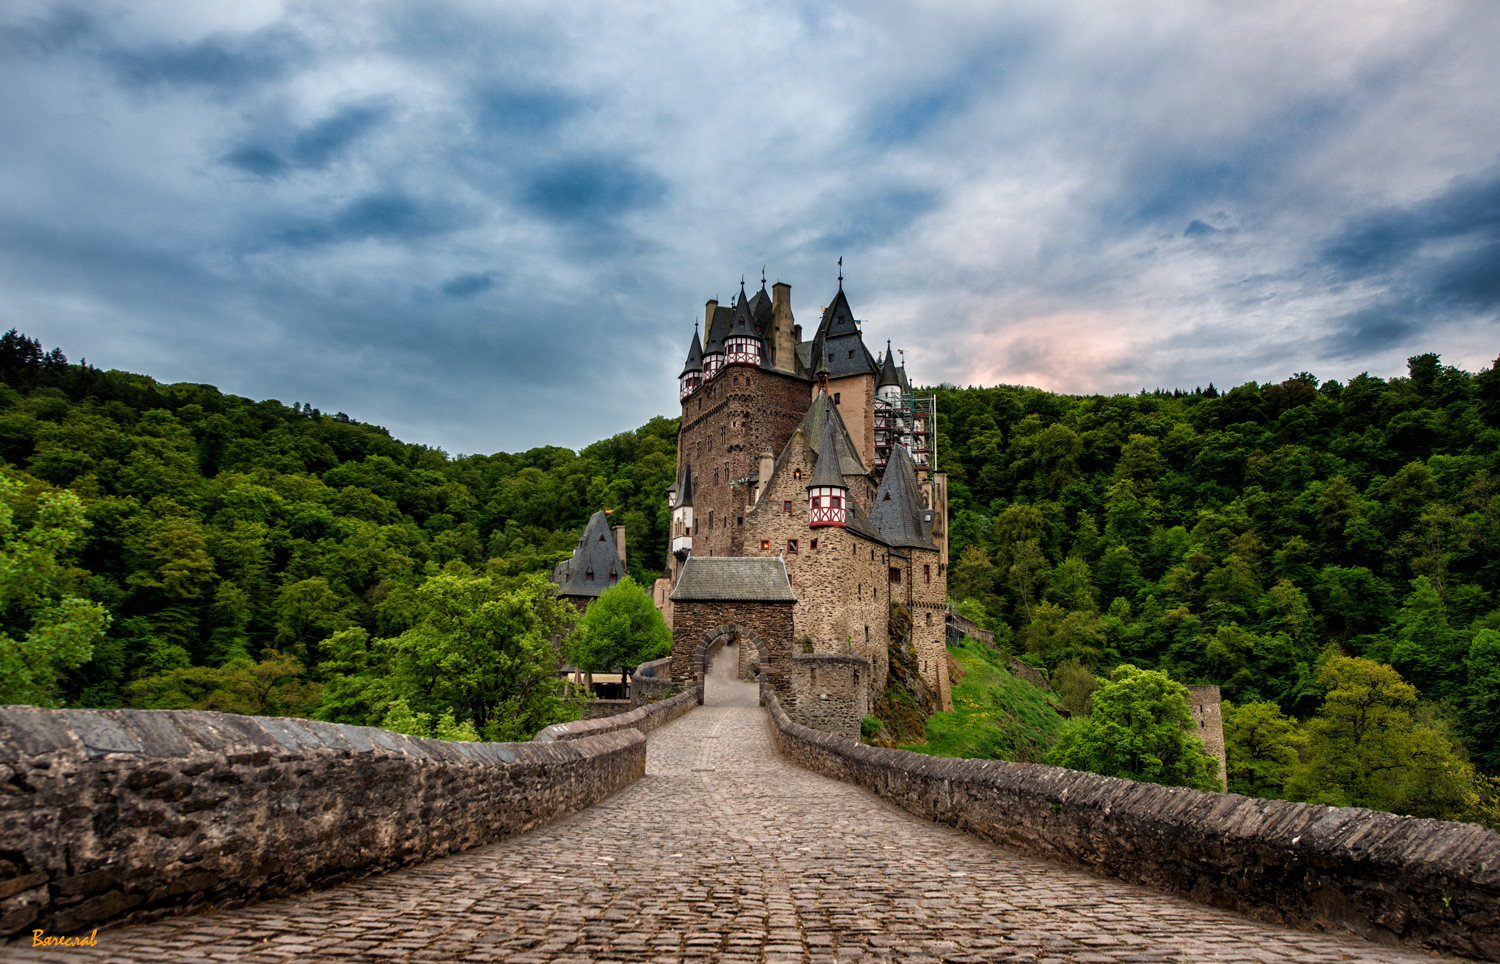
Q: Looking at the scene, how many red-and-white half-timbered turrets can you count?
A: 4